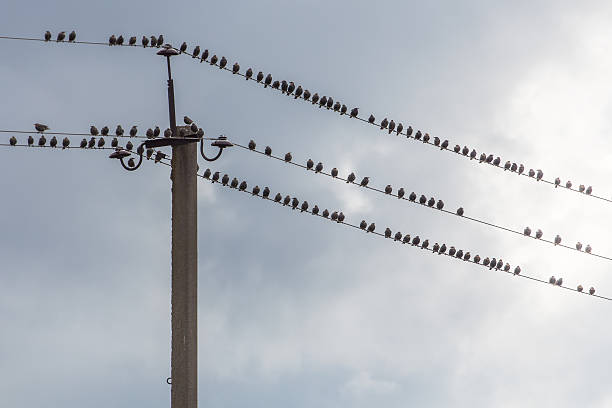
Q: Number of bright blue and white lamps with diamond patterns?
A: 0